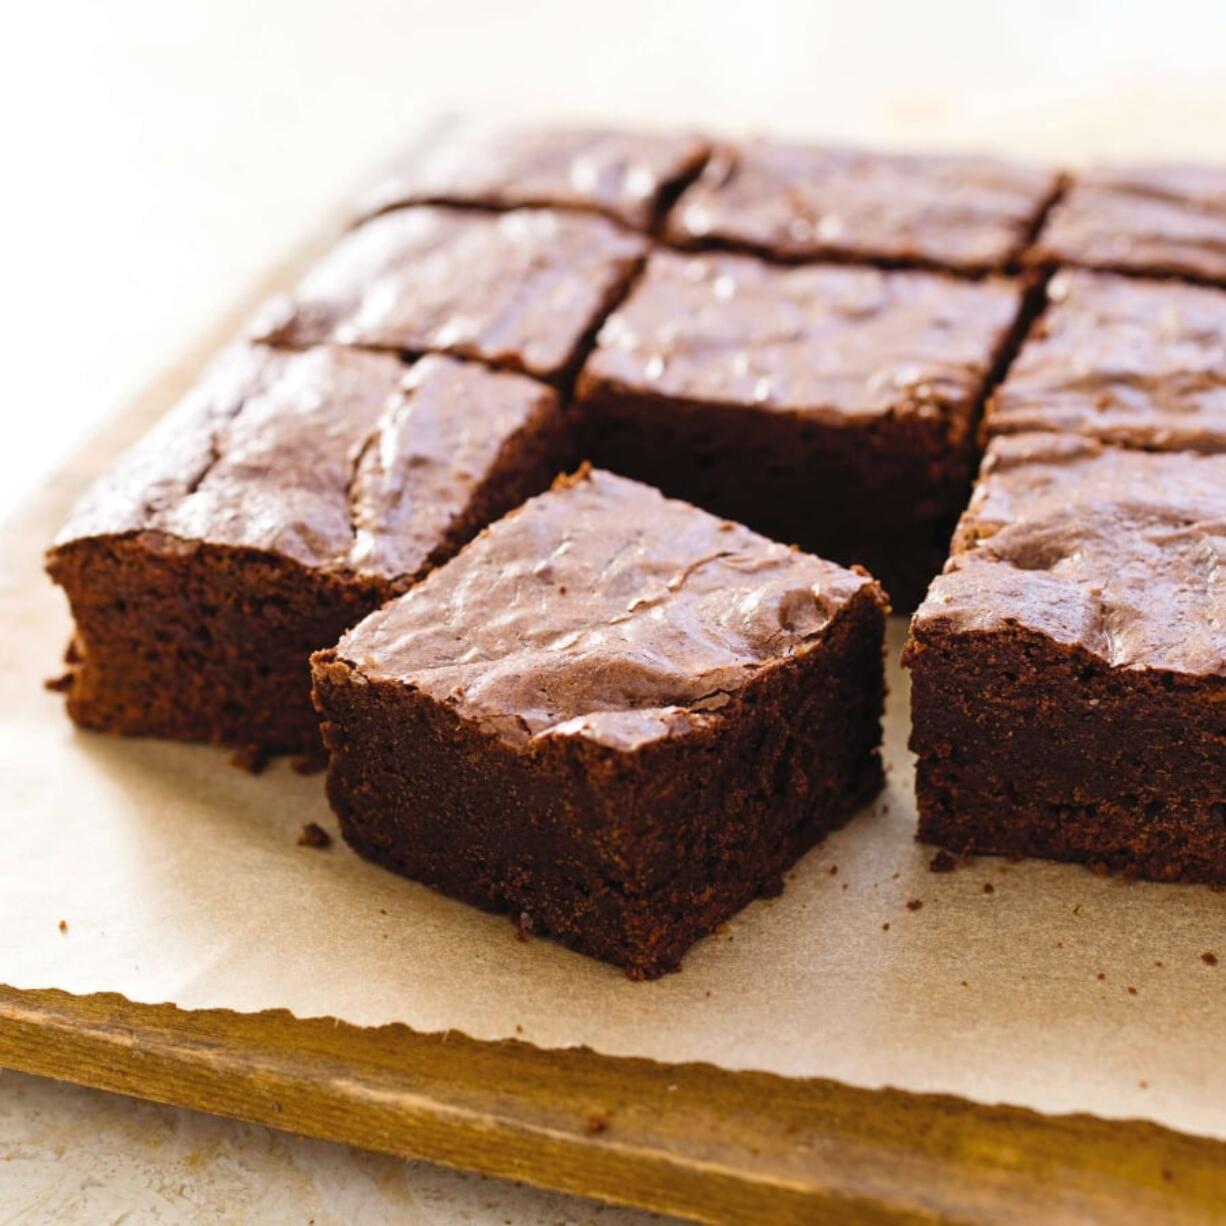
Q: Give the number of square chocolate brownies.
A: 9